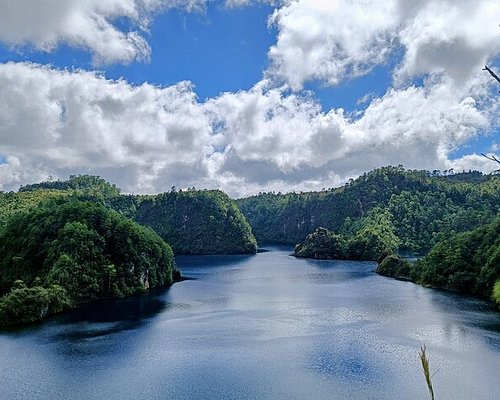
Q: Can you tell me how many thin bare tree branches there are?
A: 2